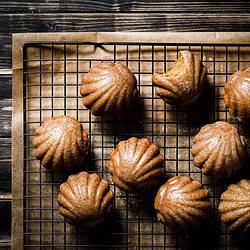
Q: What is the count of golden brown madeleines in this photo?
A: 9